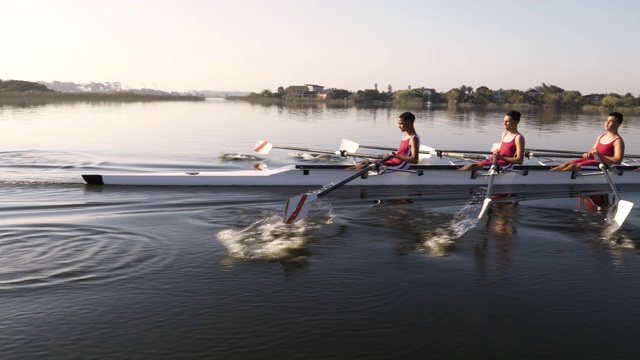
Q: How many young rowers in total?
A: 3